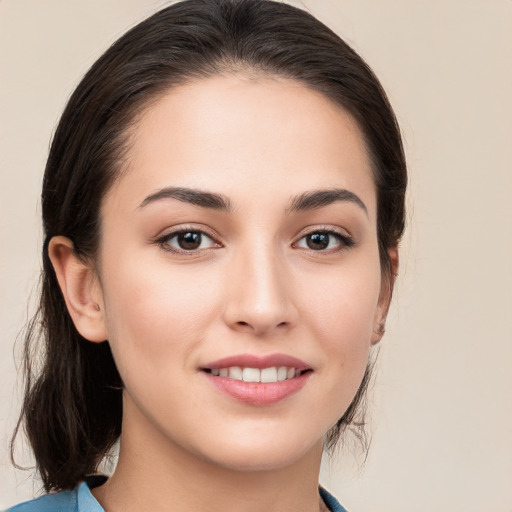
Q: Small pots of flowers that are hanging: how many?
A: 0